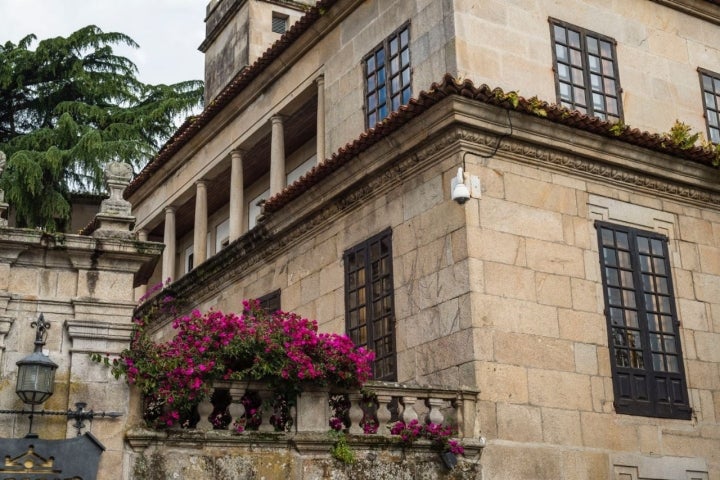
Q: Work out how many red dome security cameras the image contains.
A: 0